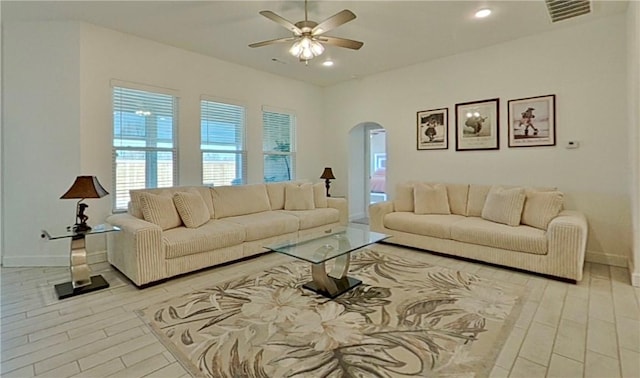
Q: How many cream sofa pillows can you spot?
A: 6